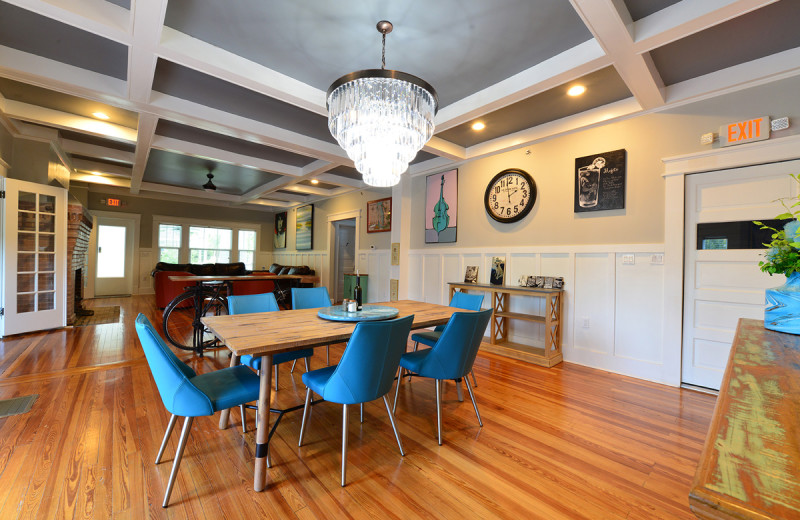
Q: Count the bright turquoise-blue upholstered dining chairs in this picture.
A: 6